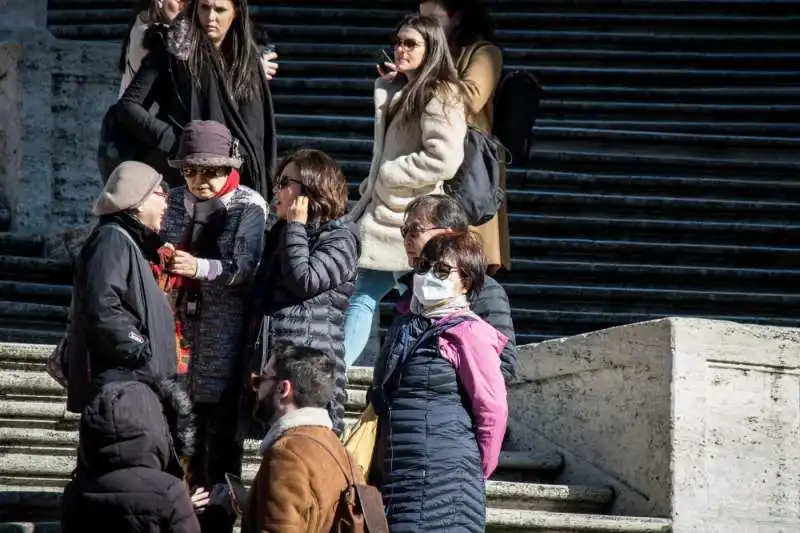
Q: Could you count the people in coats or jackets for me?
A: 11